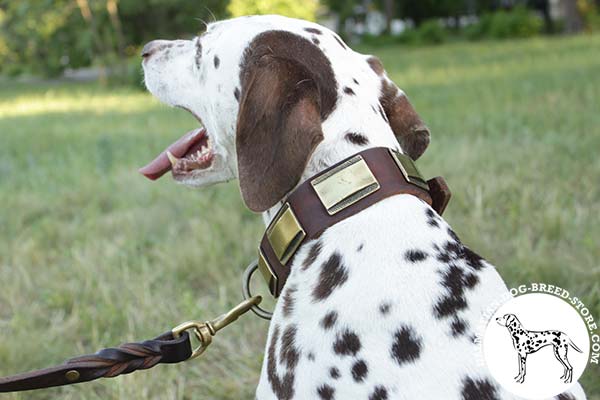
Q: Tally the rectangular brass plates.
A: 4